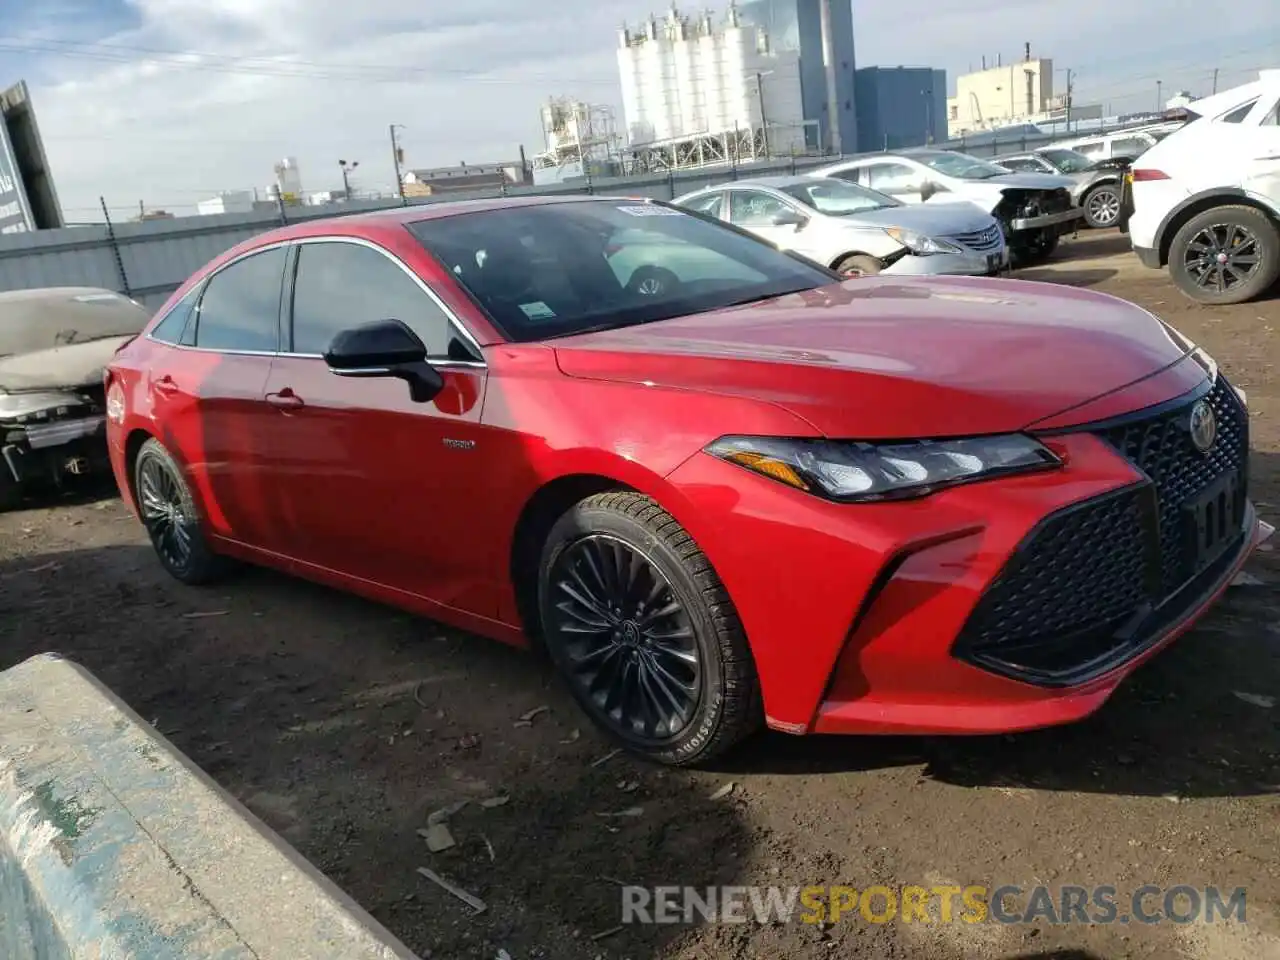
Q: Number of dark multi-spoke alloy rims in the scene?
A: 3